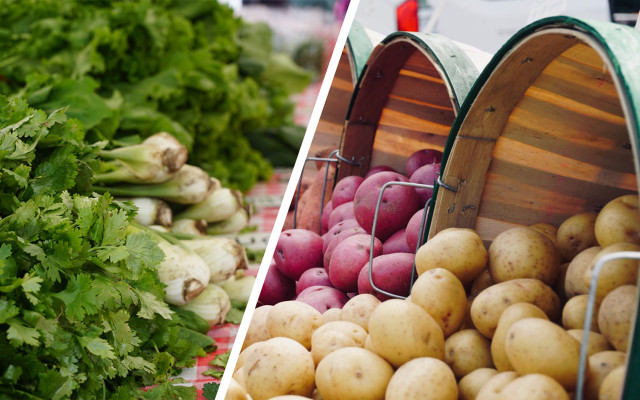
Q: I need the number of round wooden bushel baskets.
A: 3